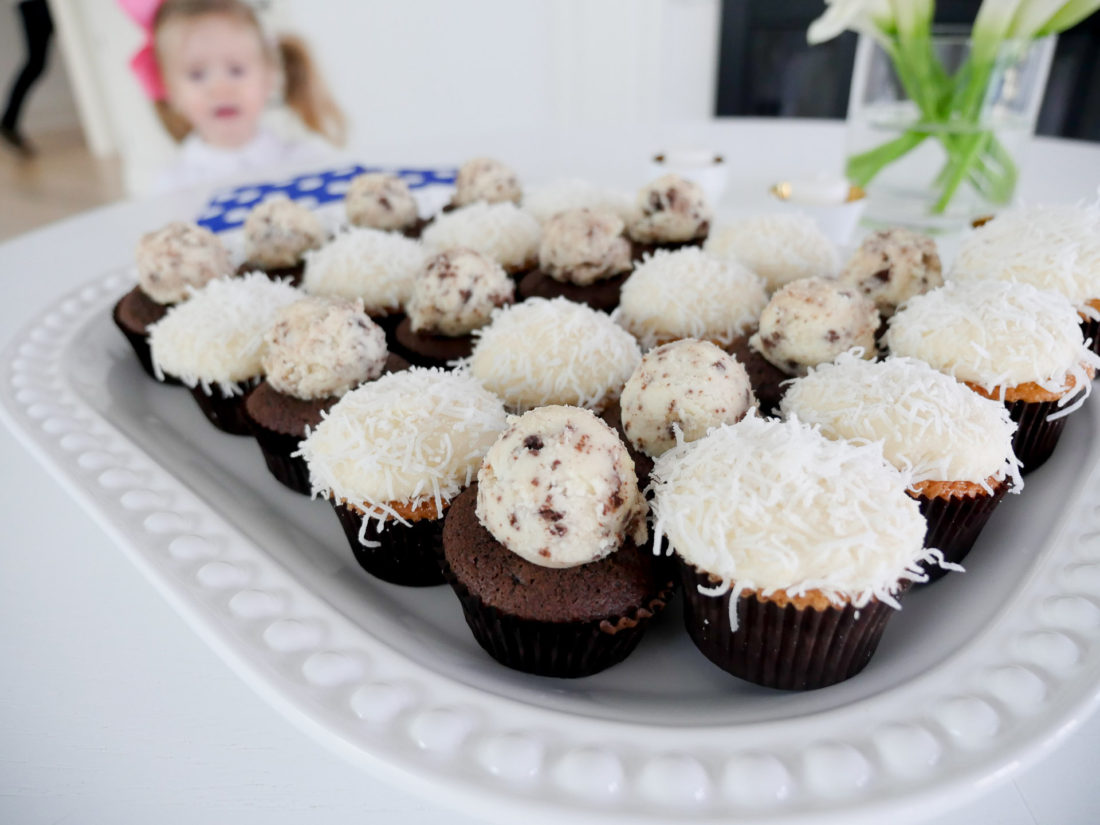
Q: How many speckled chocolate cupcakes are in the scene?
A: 12